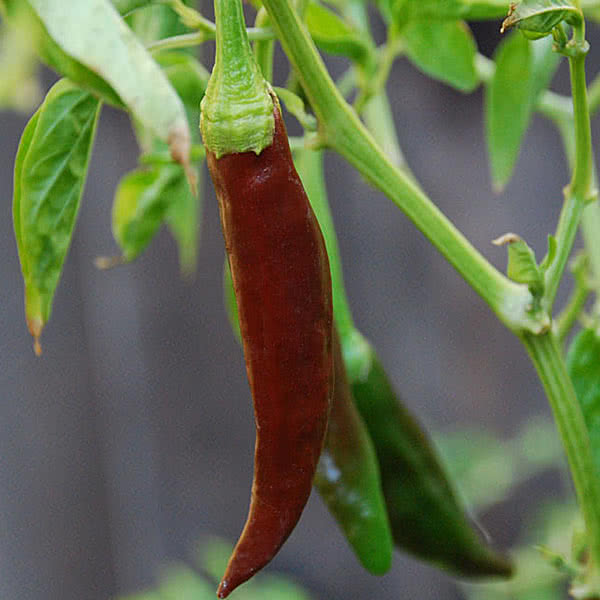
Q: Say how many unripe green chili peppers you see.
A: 2